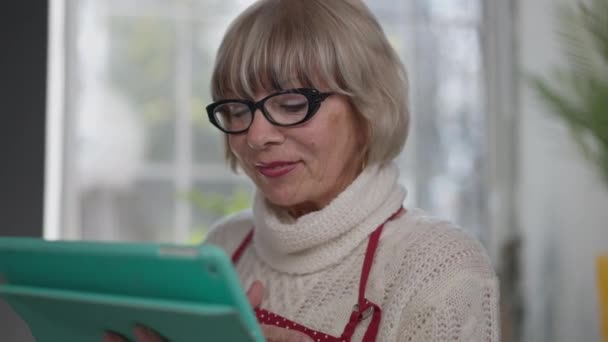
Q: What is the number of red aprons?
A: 1